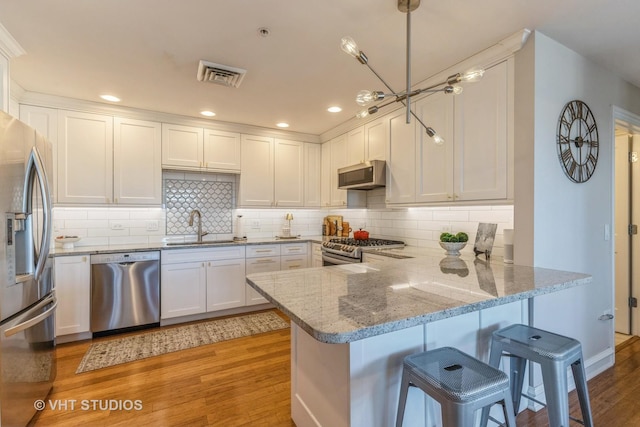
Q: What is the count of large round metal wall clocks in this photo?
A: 1